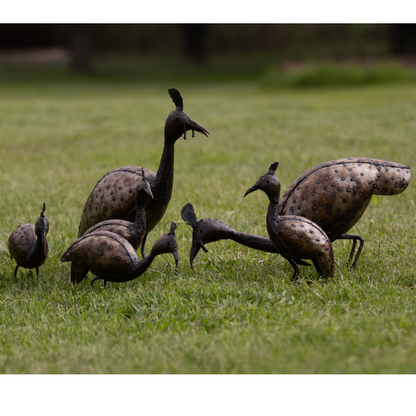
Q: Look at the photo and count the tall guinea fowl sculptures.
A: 2